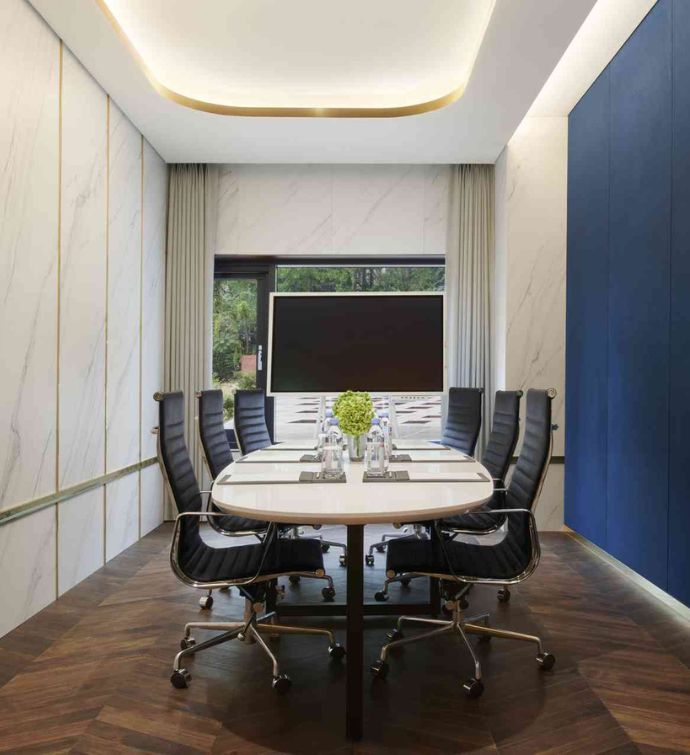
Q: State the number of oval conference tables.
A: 1